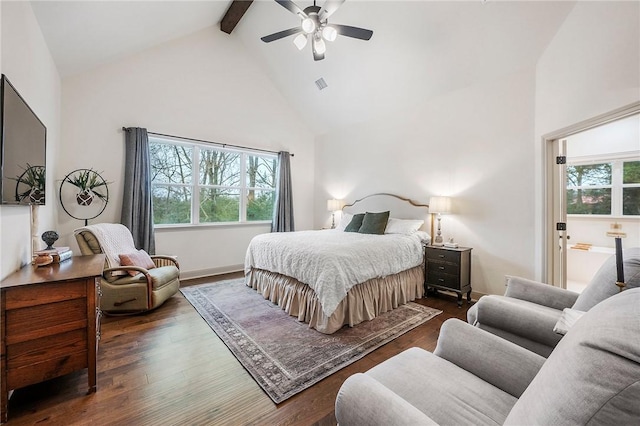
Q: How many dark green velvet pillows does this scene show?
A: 2